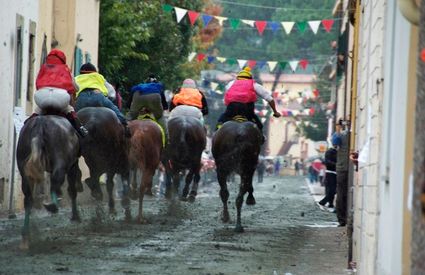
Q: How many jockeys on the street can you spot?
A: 5